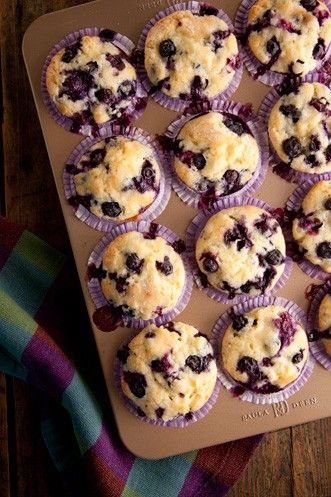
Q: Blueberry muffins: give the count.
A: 12